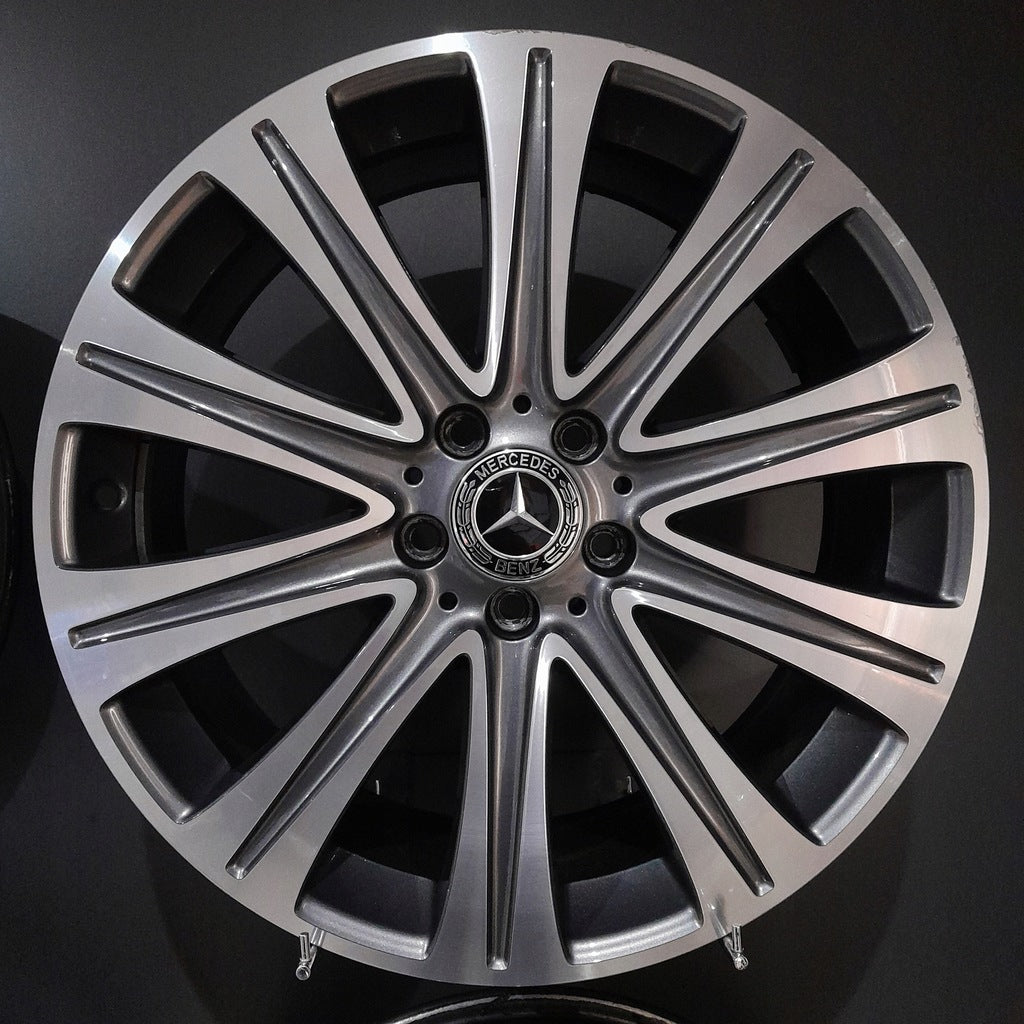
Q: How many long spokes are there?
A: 10